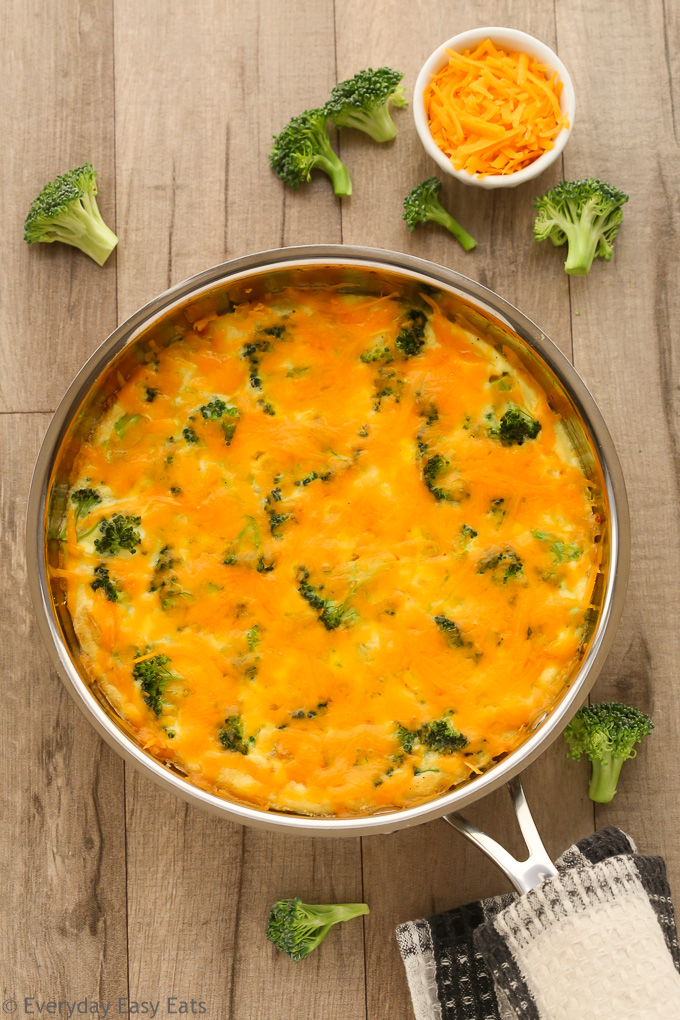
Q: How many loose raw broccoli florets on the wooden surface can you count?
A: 7